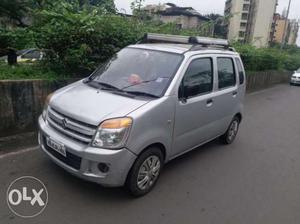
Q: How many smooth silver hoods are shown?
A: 1